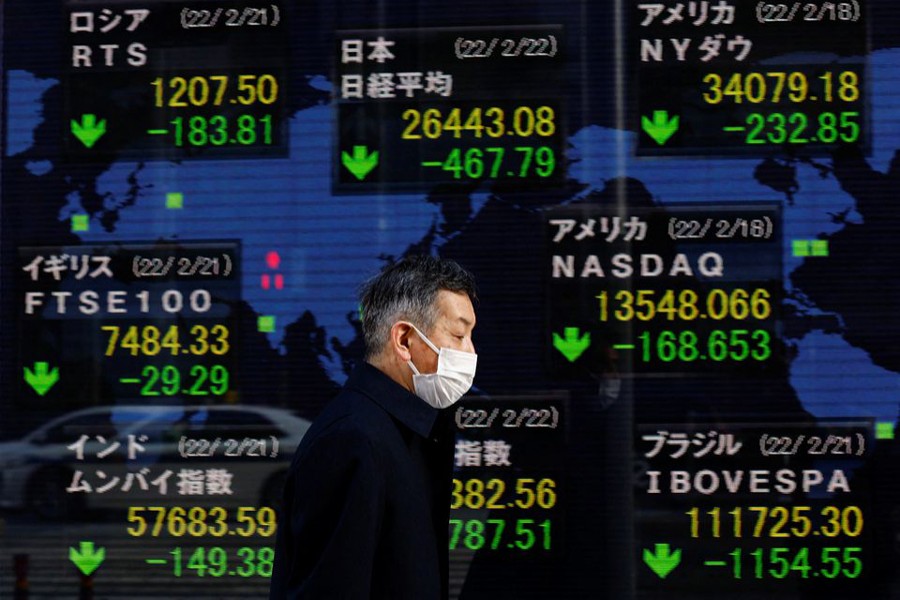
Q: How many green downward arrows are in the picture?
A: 7